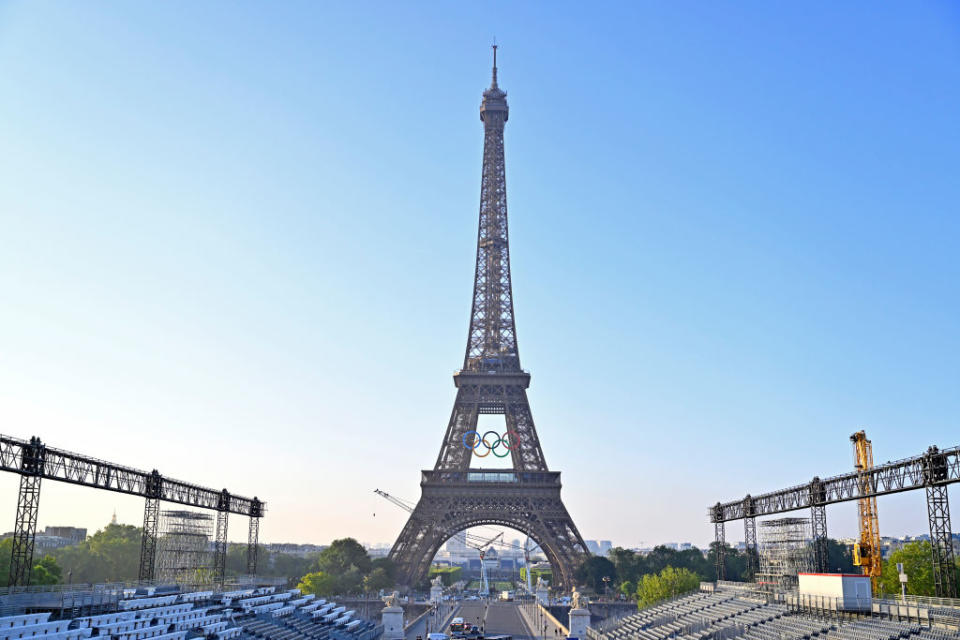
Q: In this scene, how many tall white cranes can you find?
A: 2